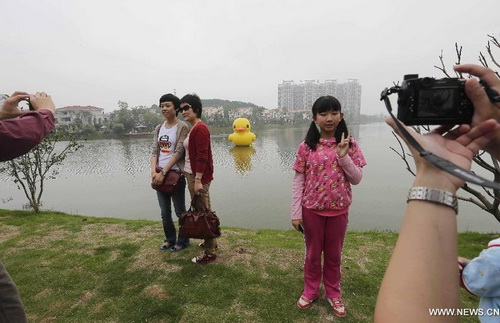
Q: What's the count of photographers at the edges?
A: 2